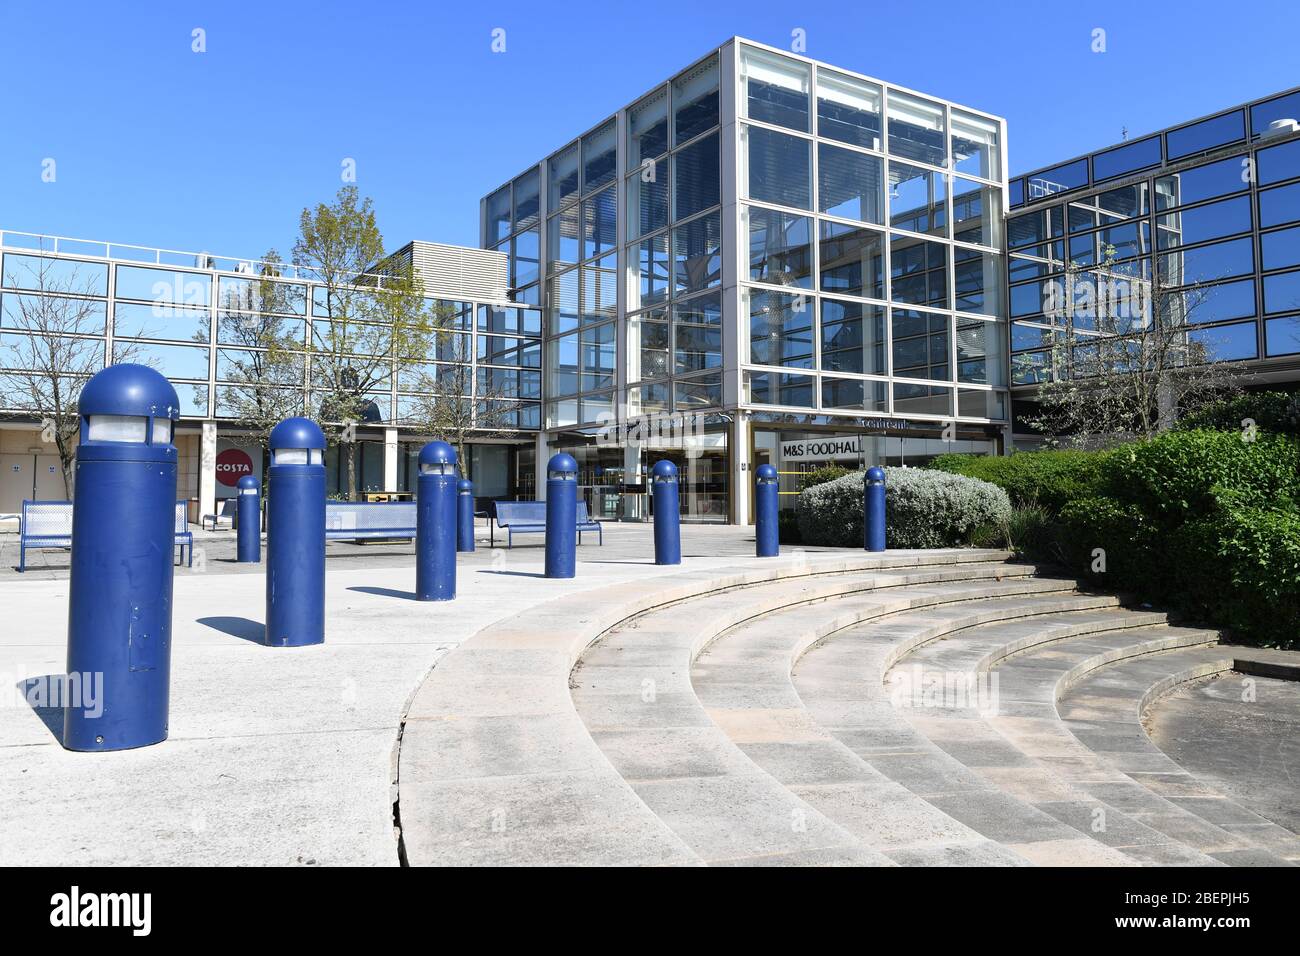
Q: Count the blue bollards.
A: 9